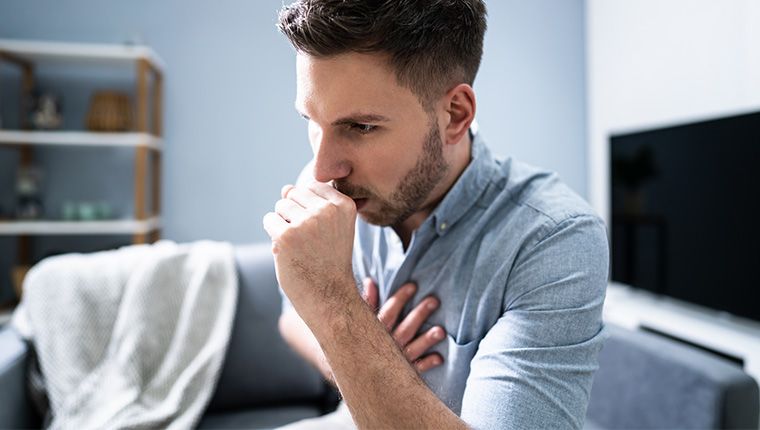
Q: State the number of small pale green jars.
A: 3